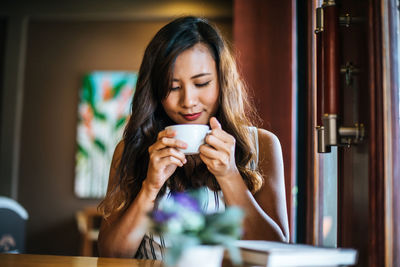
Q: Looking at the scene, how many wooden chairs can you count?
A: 1